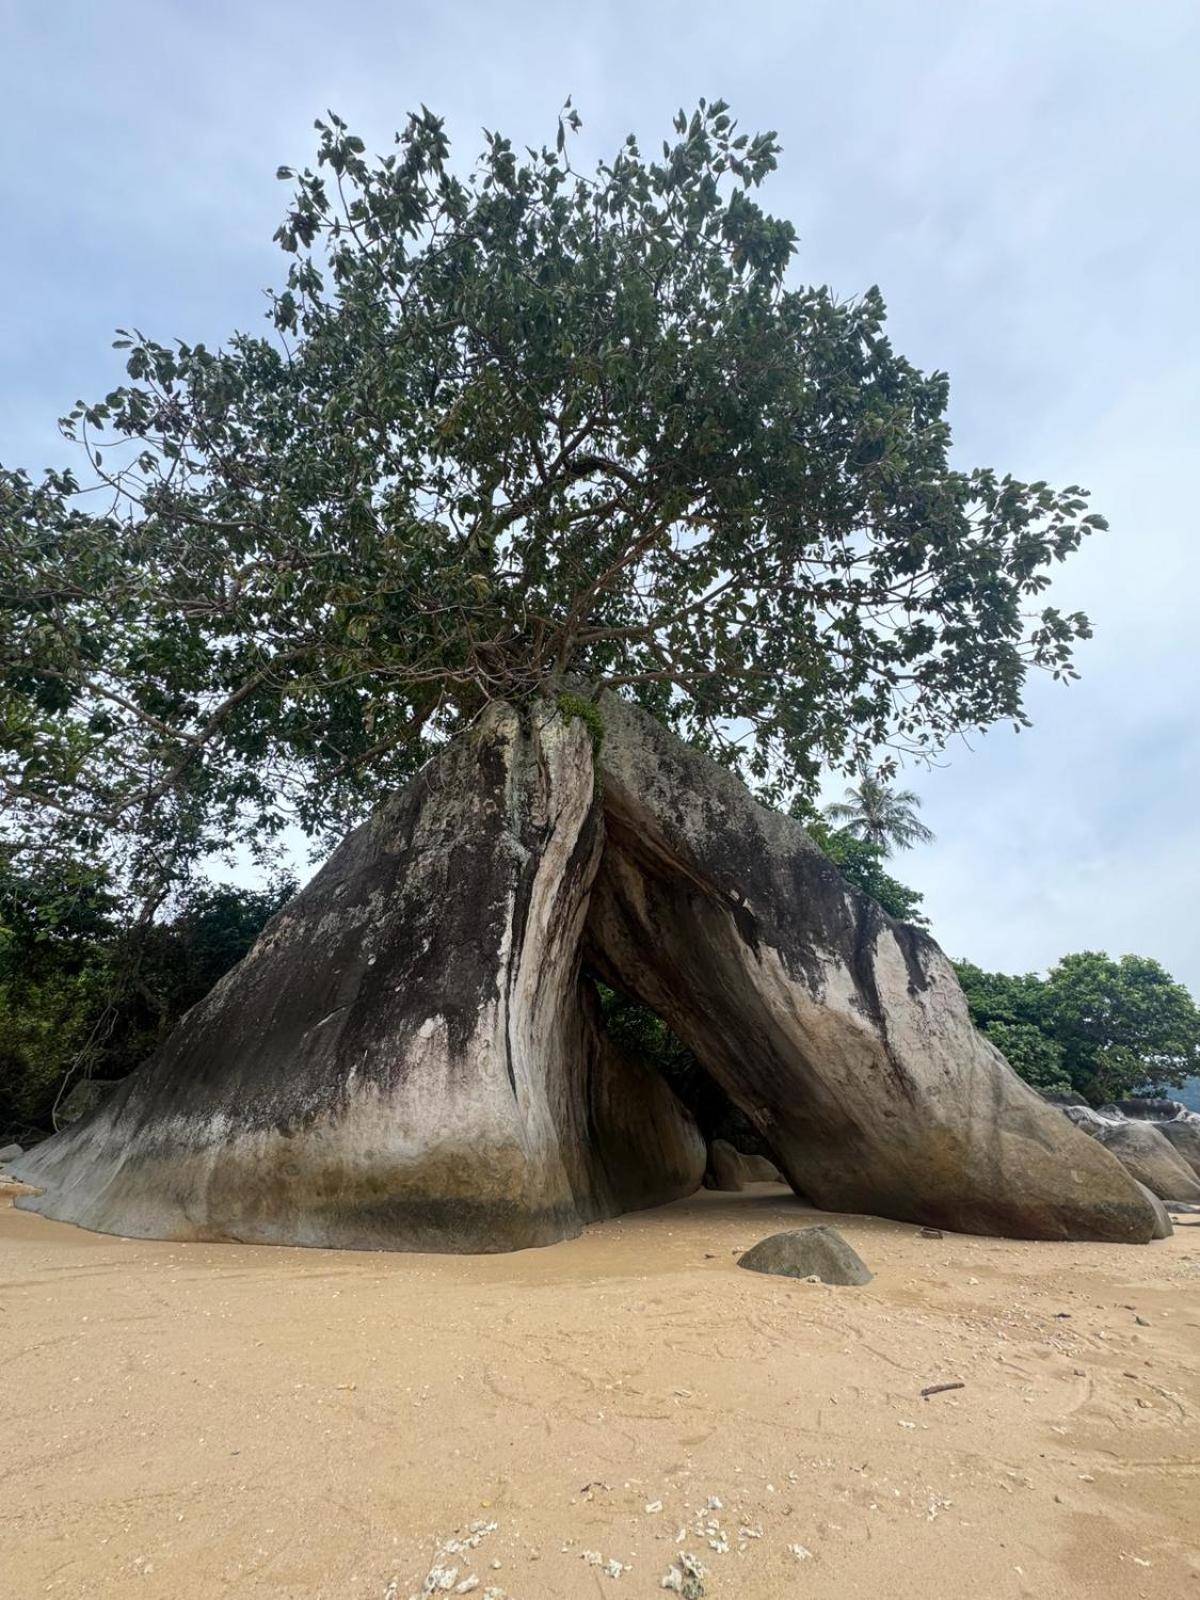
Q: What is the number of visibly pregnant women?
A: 0